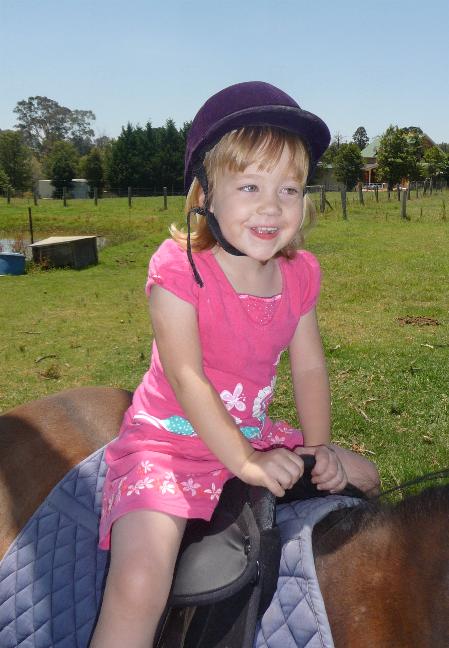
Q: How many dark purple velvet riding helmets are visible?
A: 1